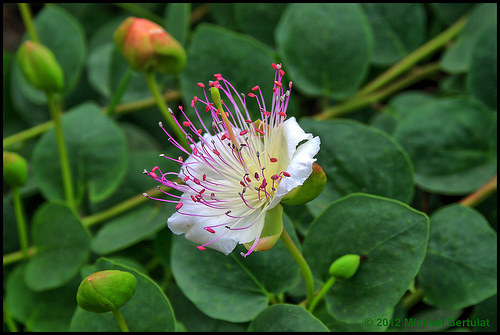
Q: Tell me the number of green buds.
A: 4